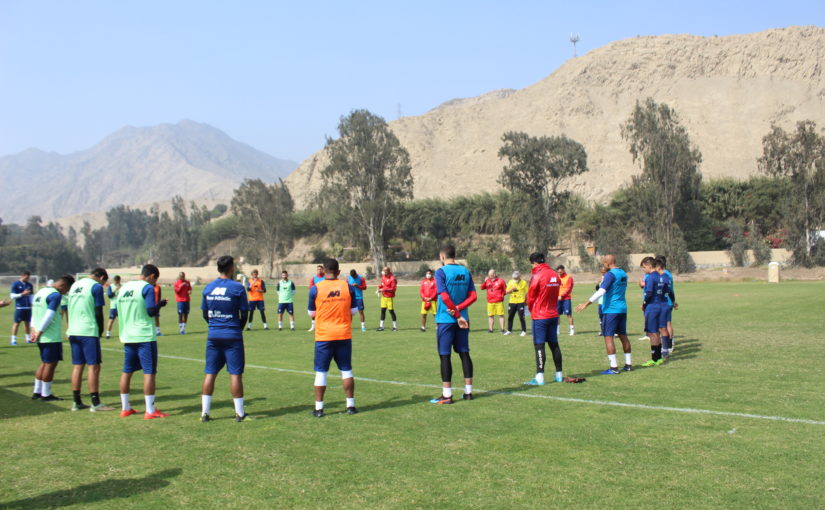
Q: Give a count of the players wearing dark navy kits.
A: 4